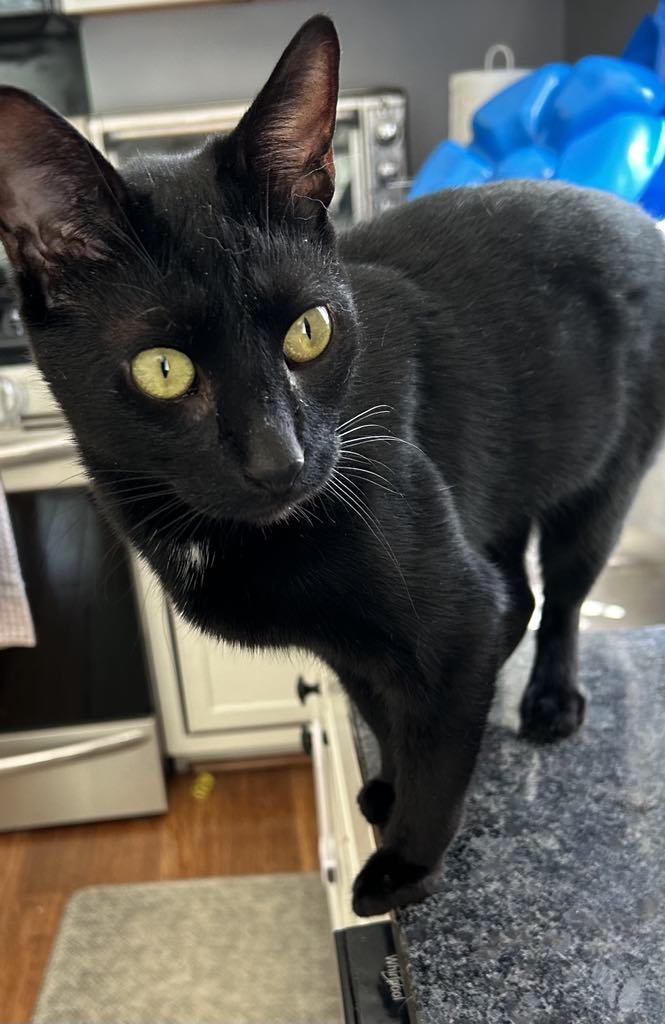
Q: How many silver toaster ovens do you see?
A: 1